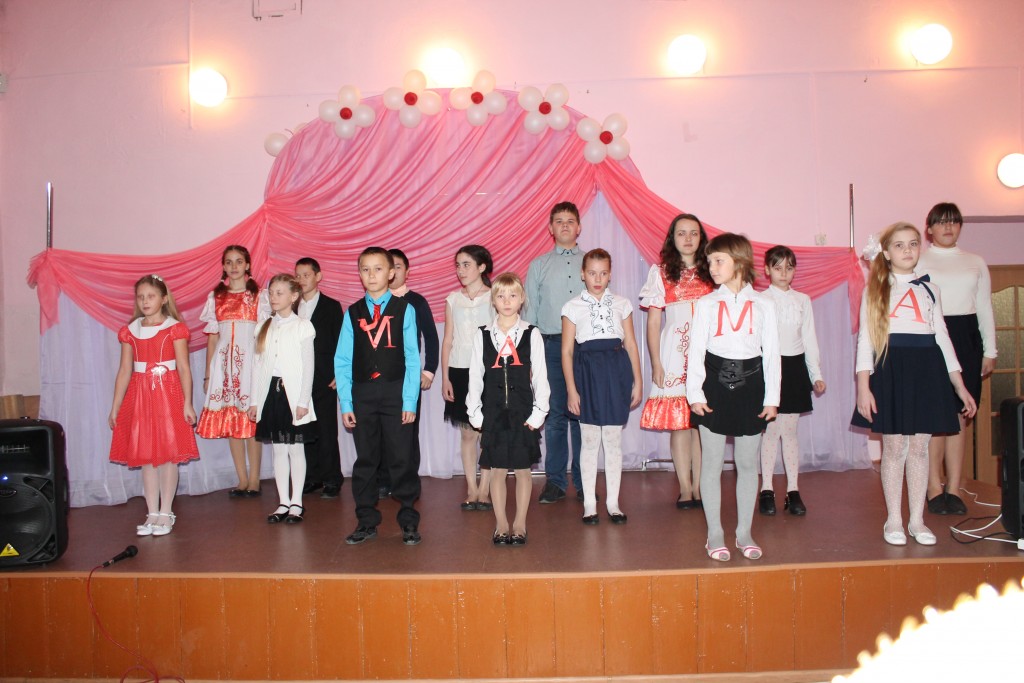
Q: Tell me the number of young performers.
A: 15